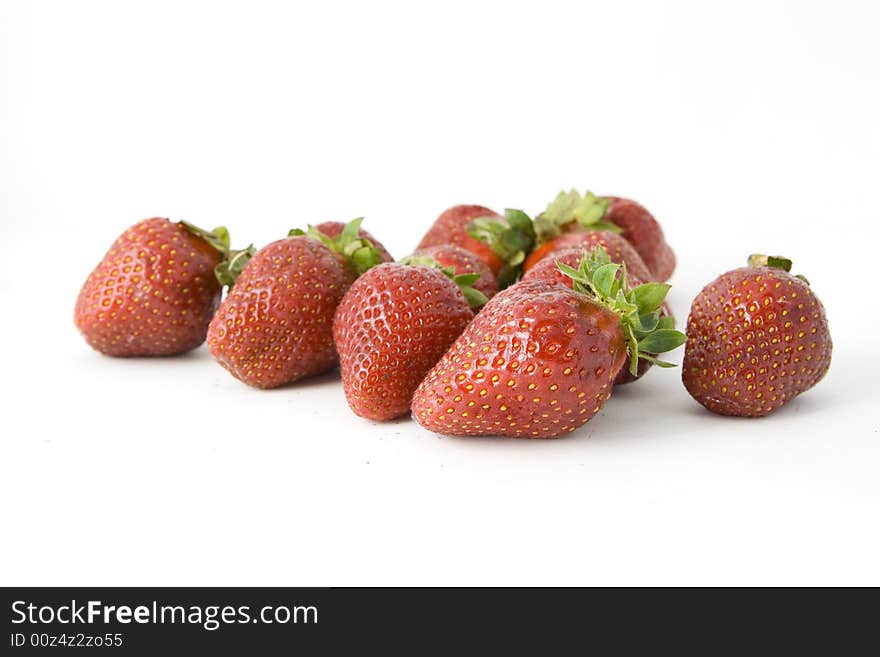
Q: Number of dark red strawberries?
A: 11